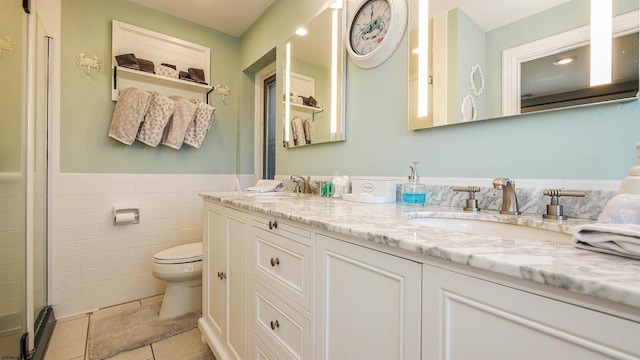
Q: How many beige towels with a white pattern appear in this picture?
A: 2